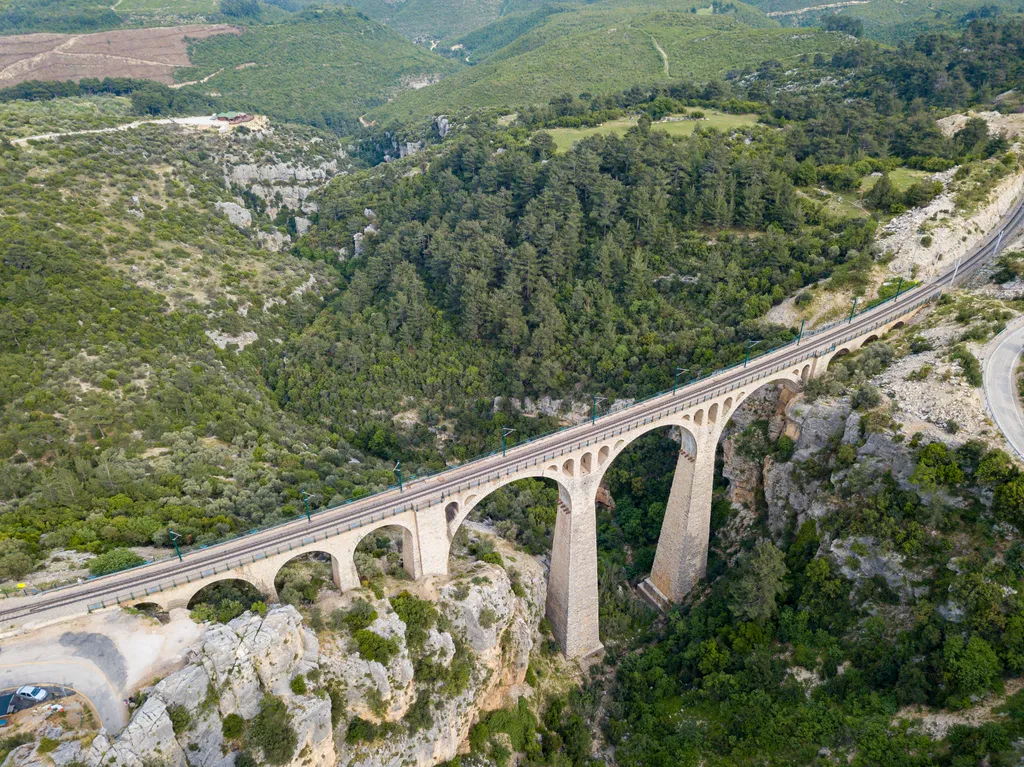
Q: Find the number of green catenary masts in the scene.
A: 10